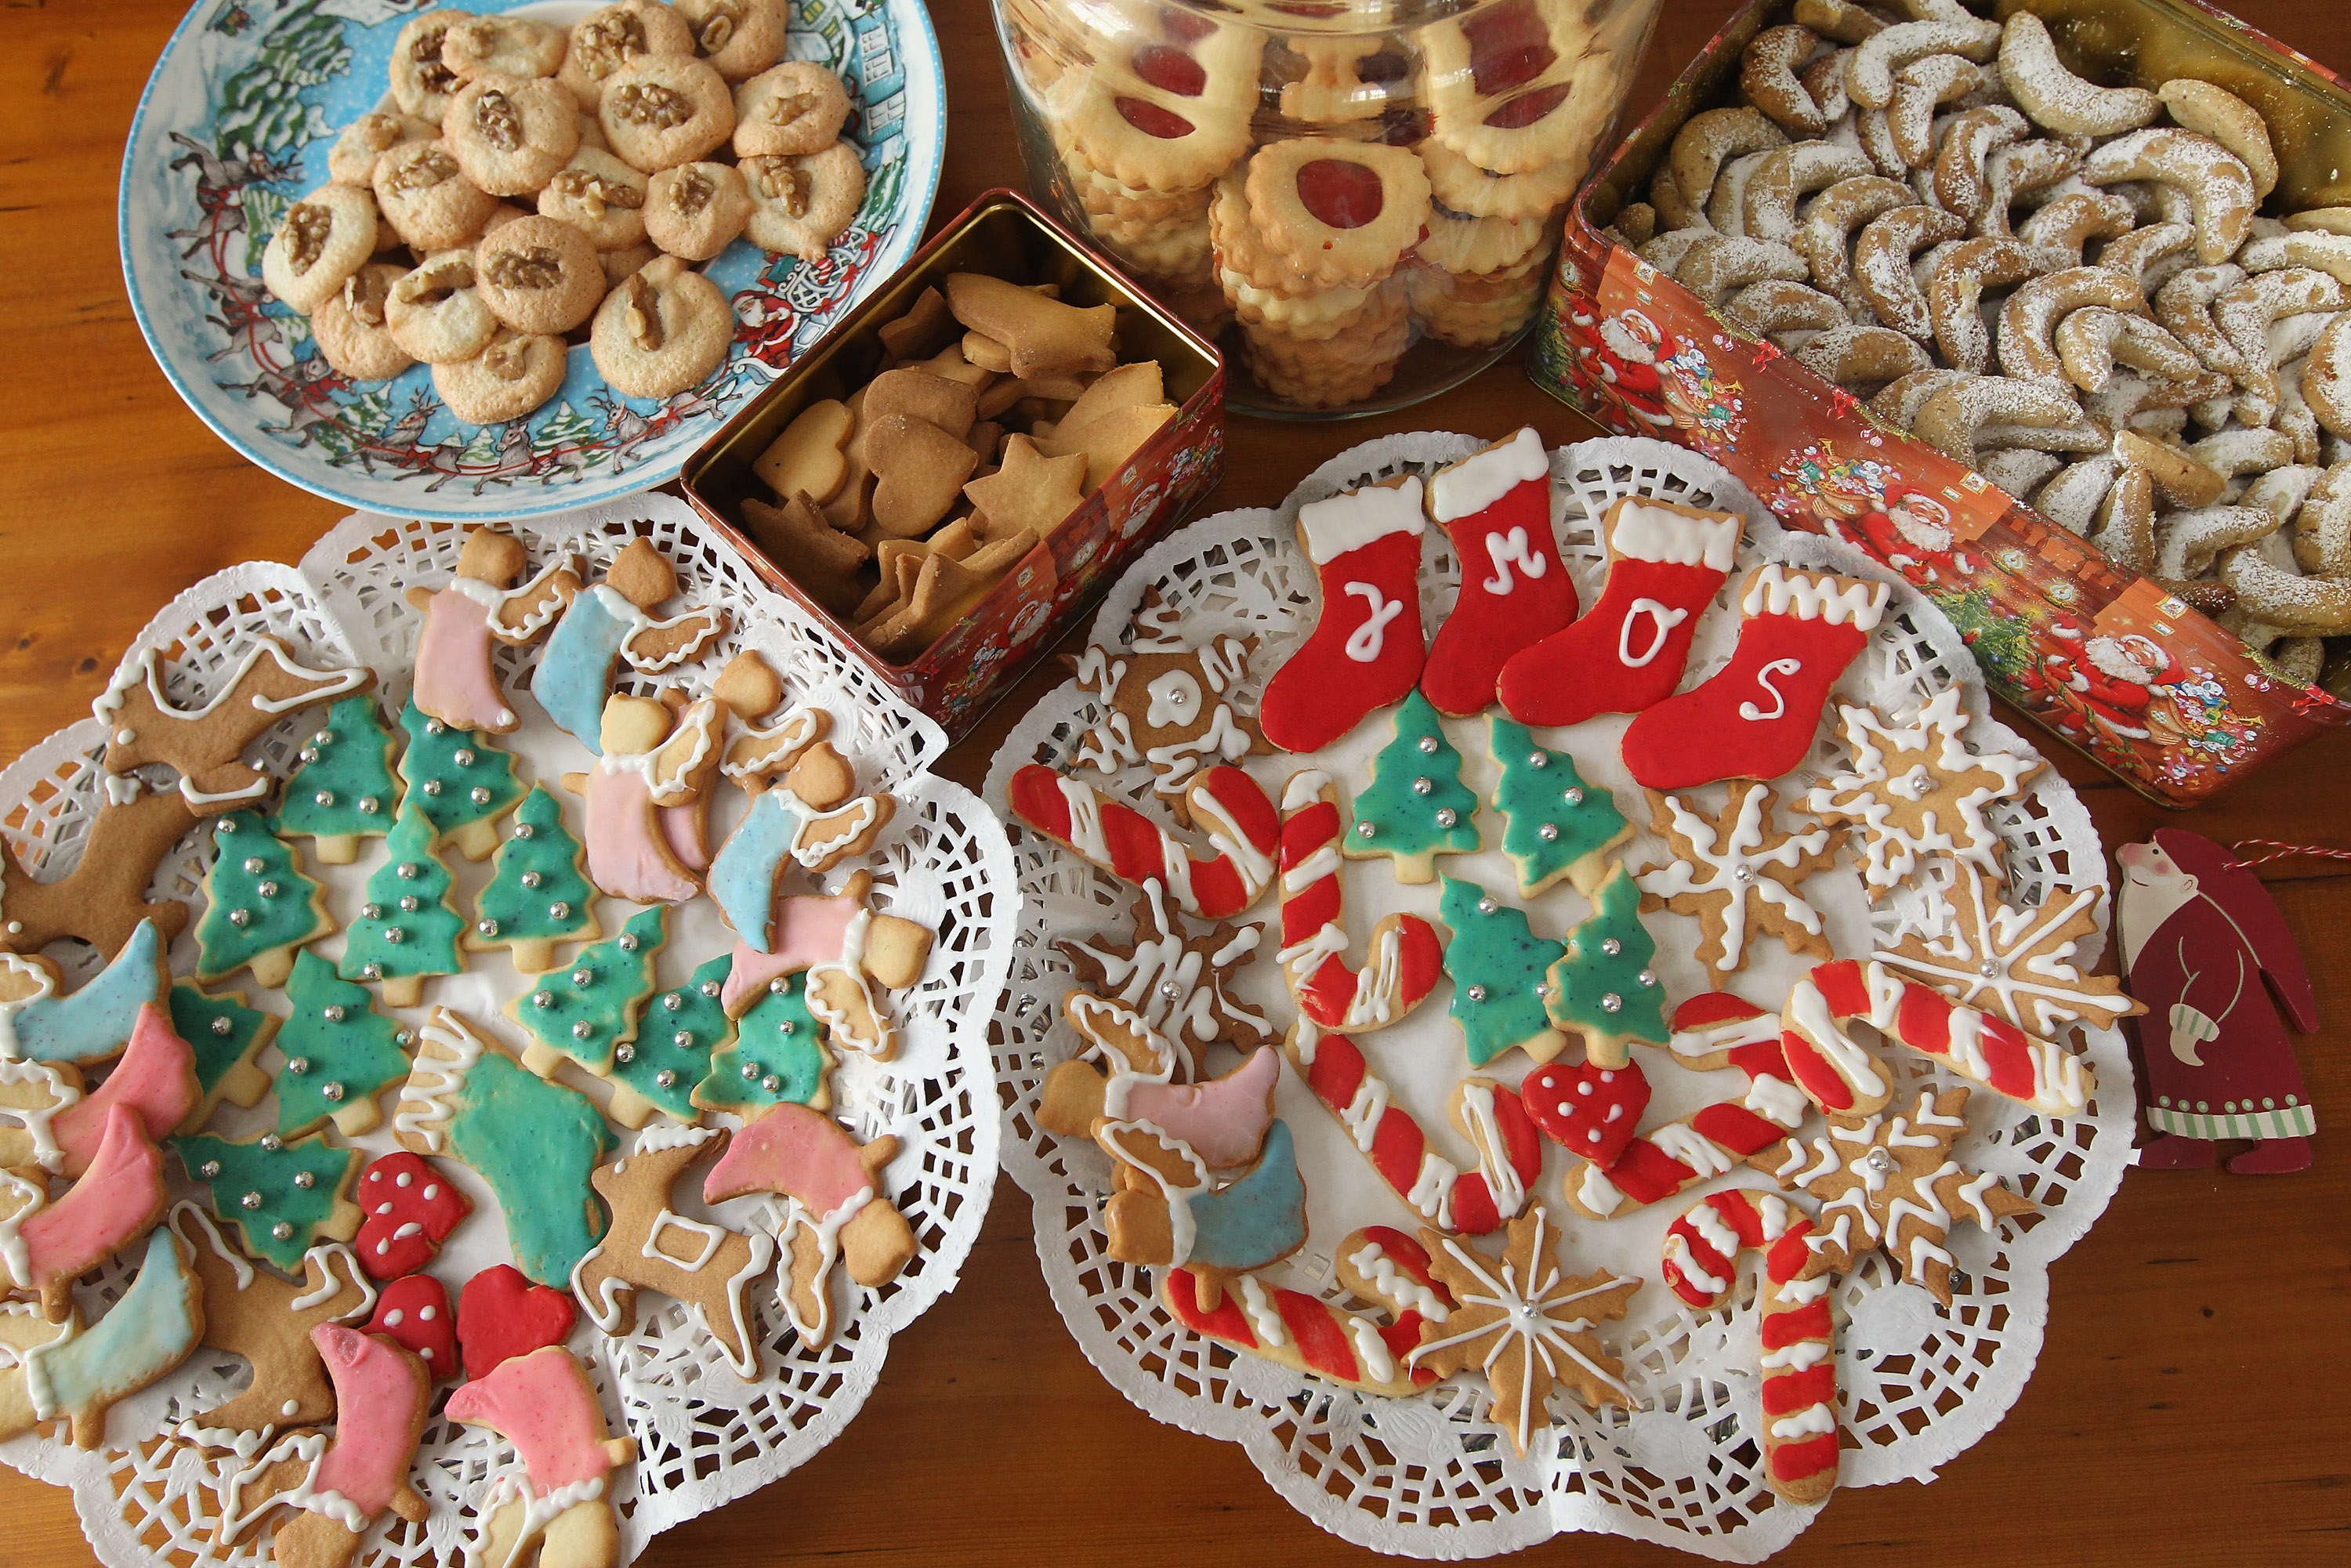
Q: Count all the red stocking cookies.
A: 4